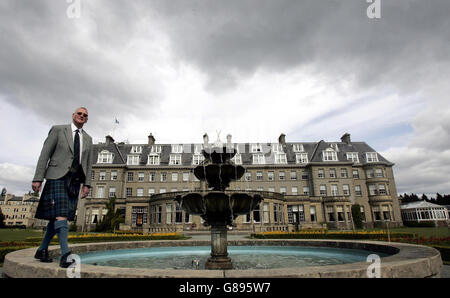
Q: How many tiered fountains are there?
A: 1